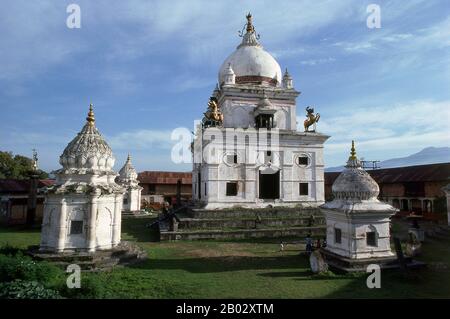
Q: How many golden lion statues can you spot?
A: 2